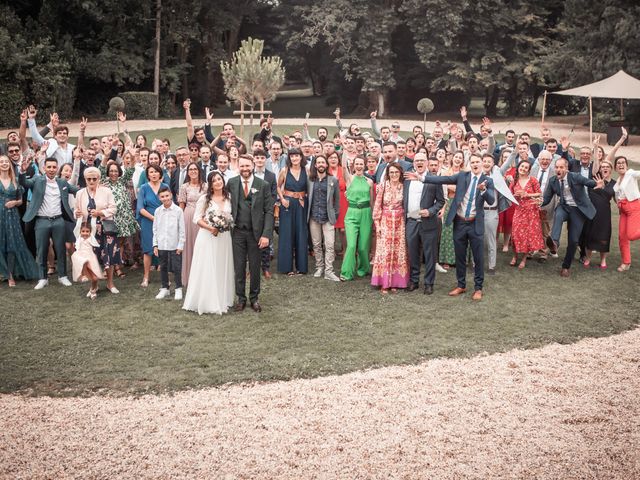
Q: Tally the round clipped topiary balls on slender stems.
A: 2